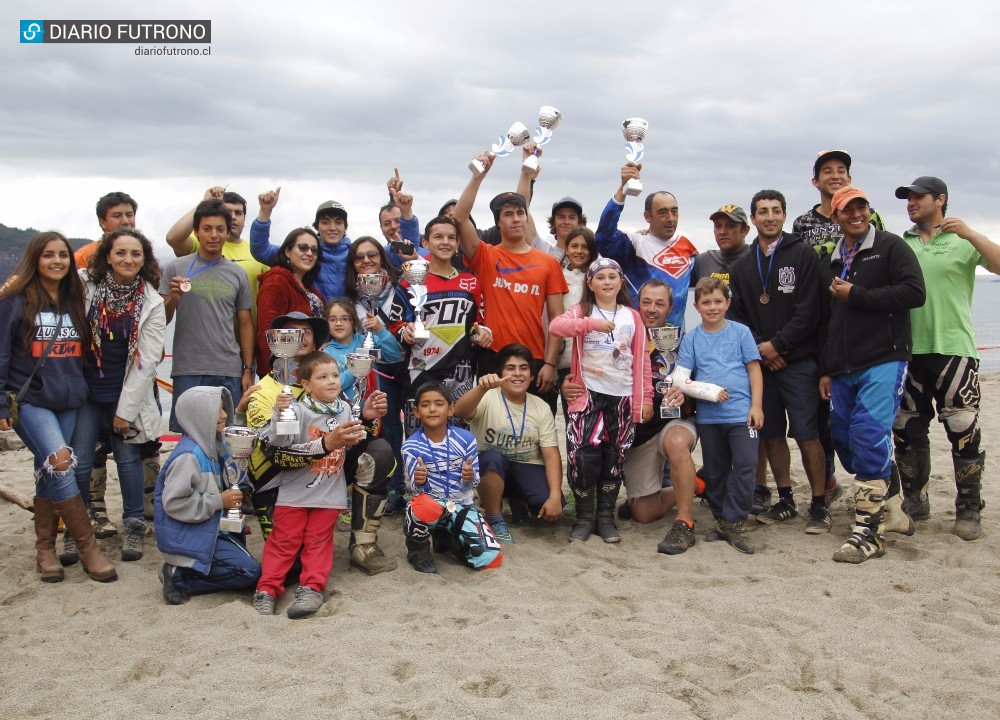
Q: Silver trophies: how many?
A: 9